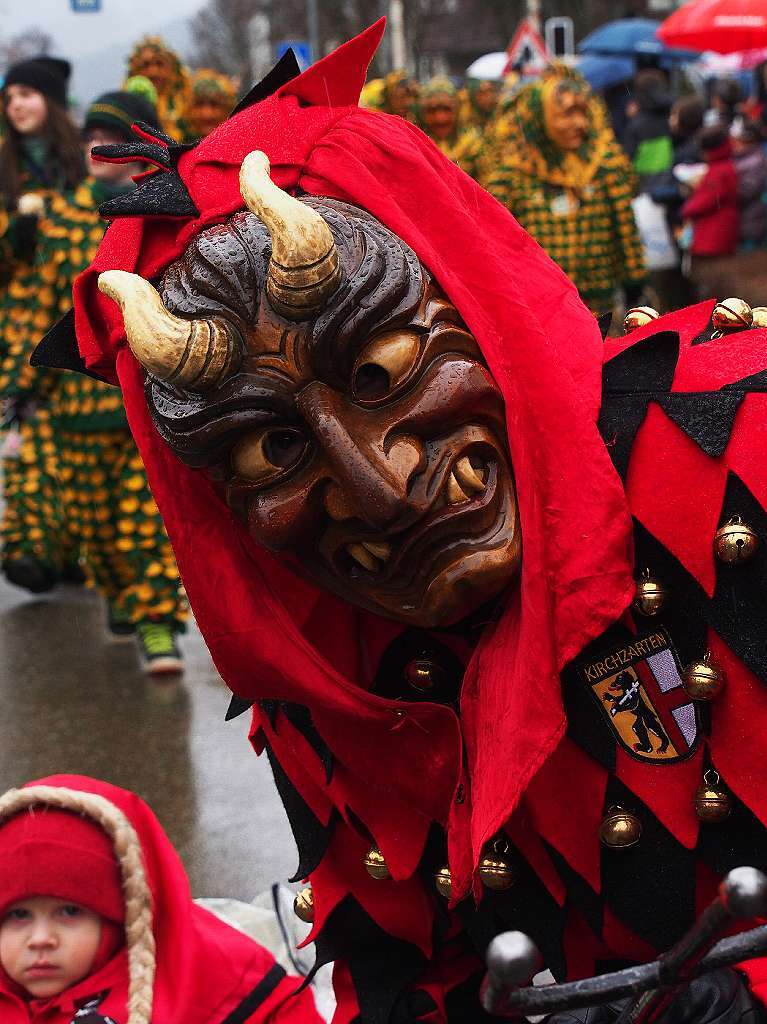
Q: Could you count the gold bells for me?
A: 13